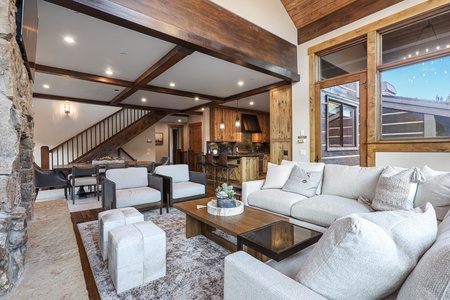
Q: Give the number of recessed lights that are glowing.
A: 10